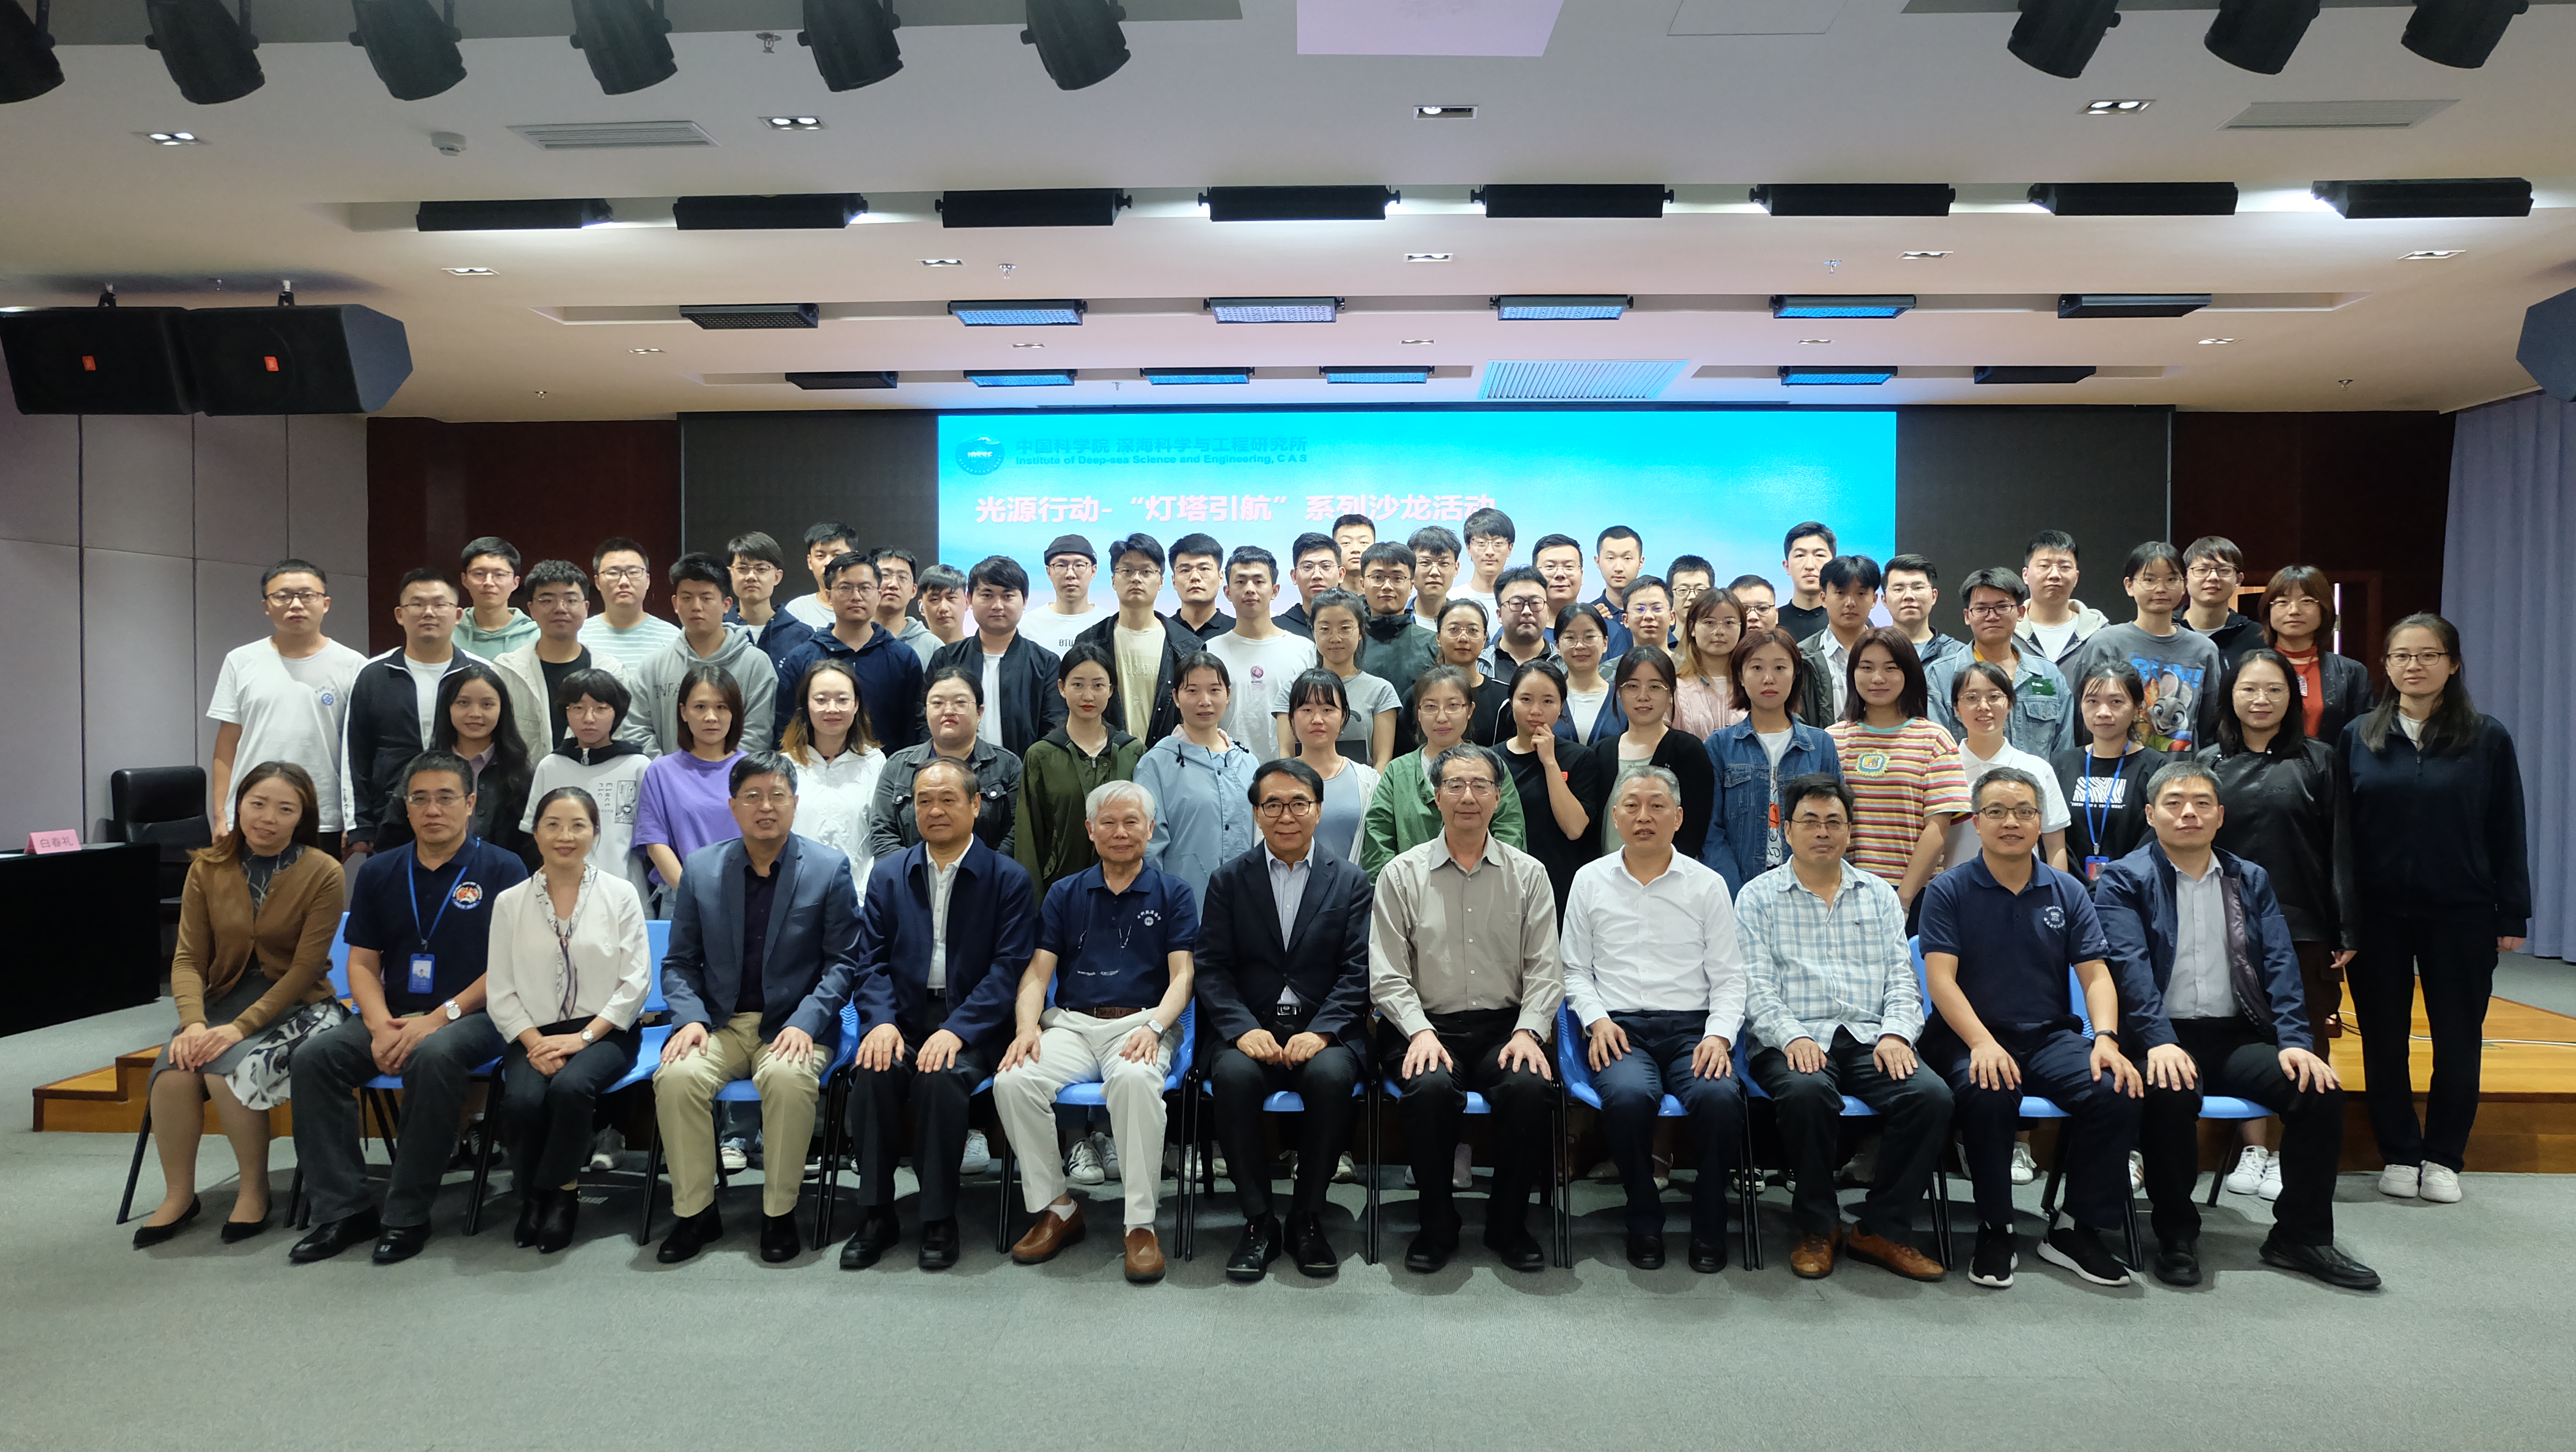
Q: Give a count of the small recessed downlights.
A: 14